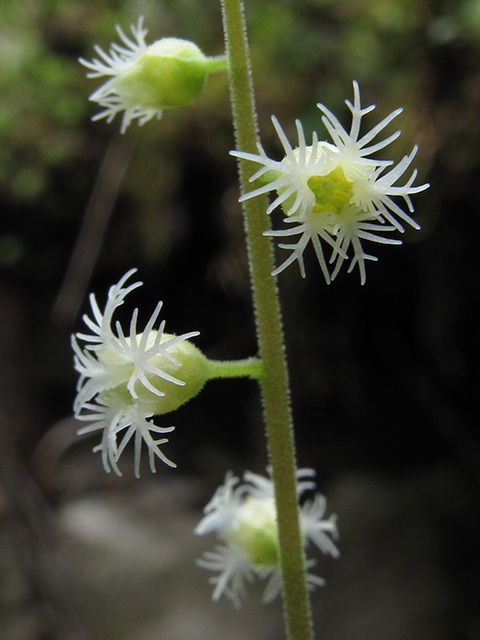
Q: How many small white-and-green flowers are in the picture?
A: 4